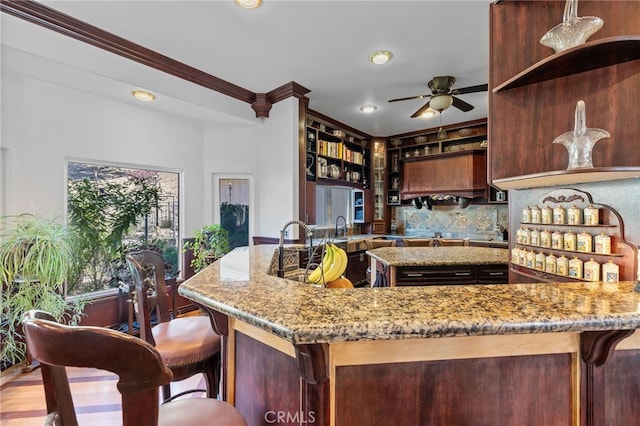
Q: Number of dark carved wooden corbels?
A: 3